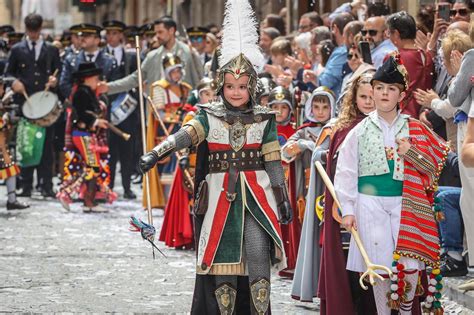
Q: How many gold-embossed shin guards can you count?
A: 2